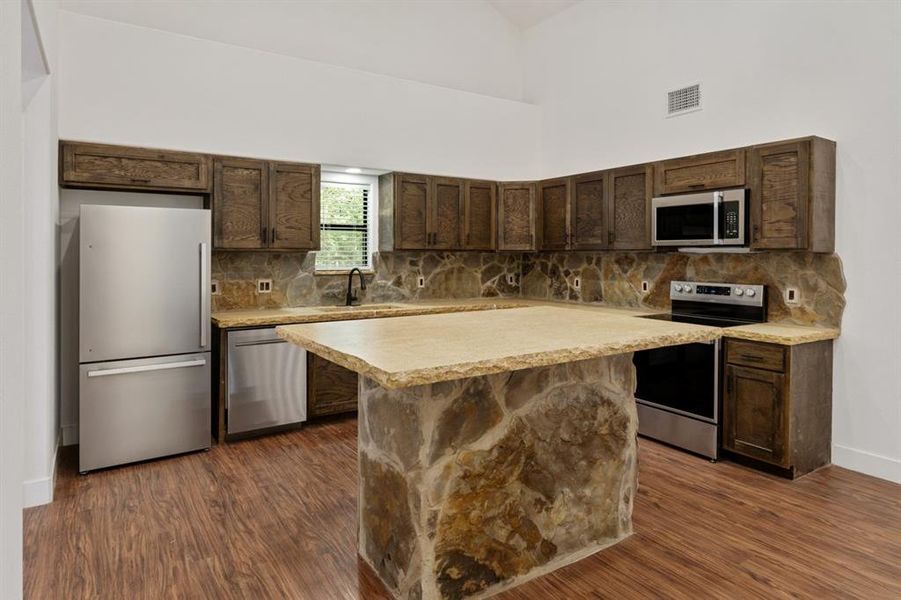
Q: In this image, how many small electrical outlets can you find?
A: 7